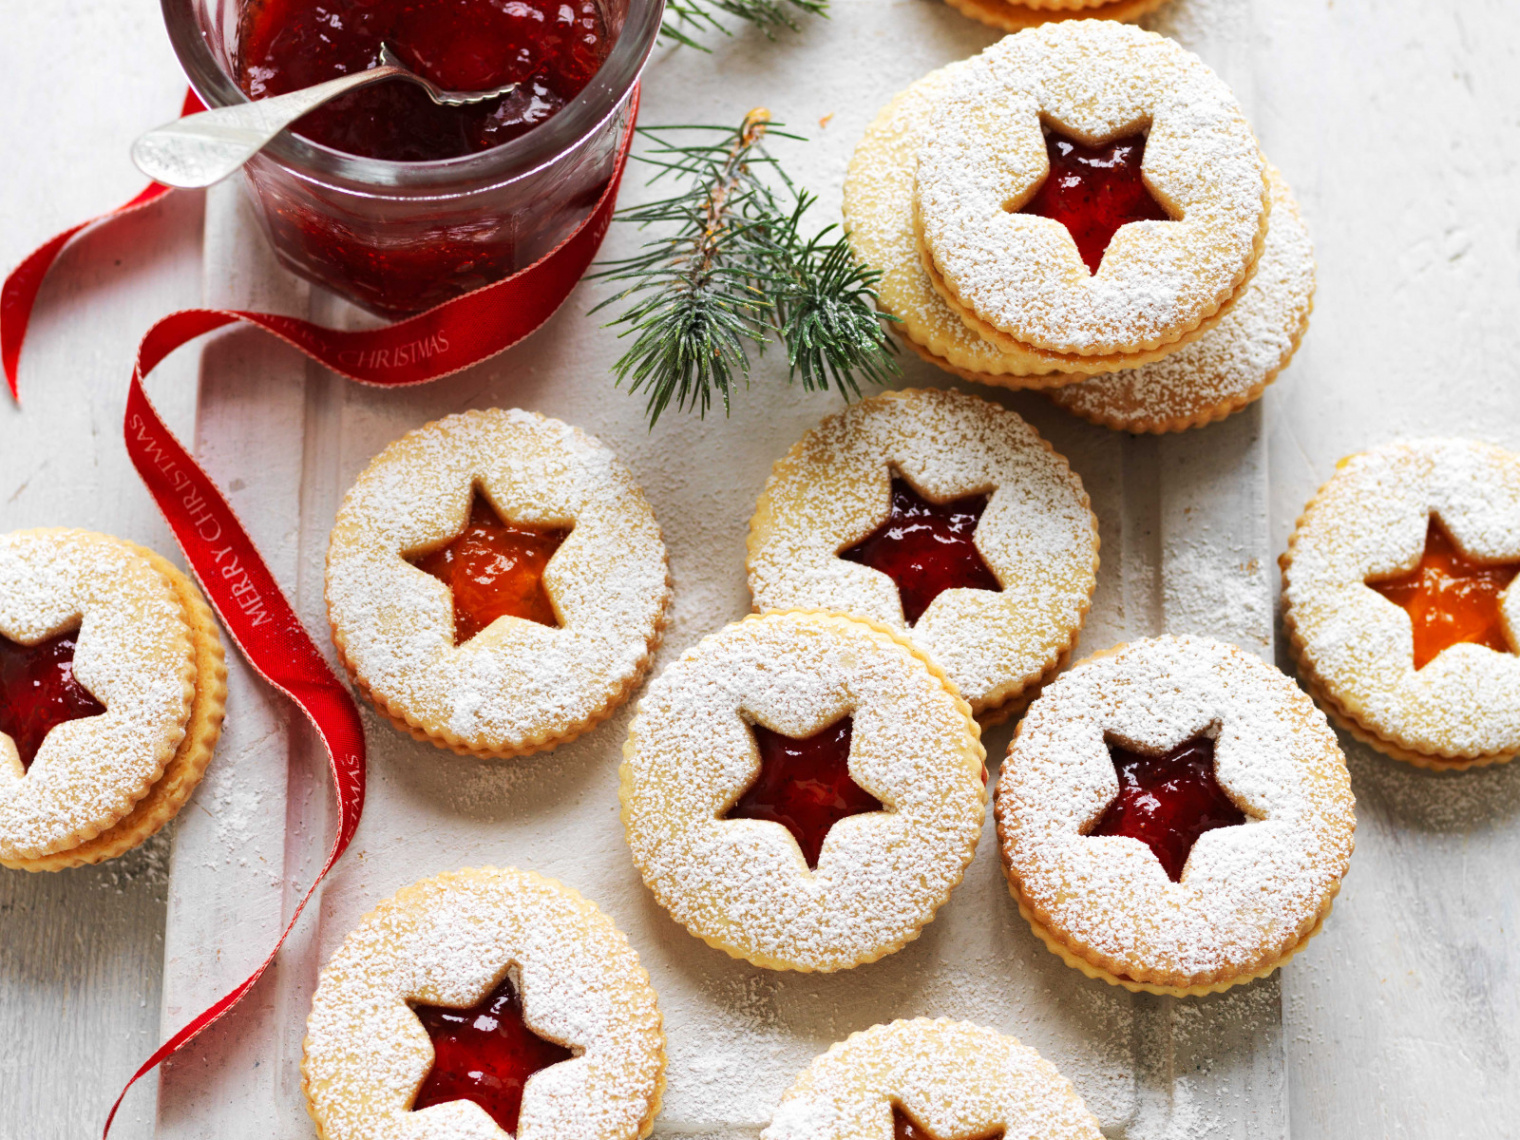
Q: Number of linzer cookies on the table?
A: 12